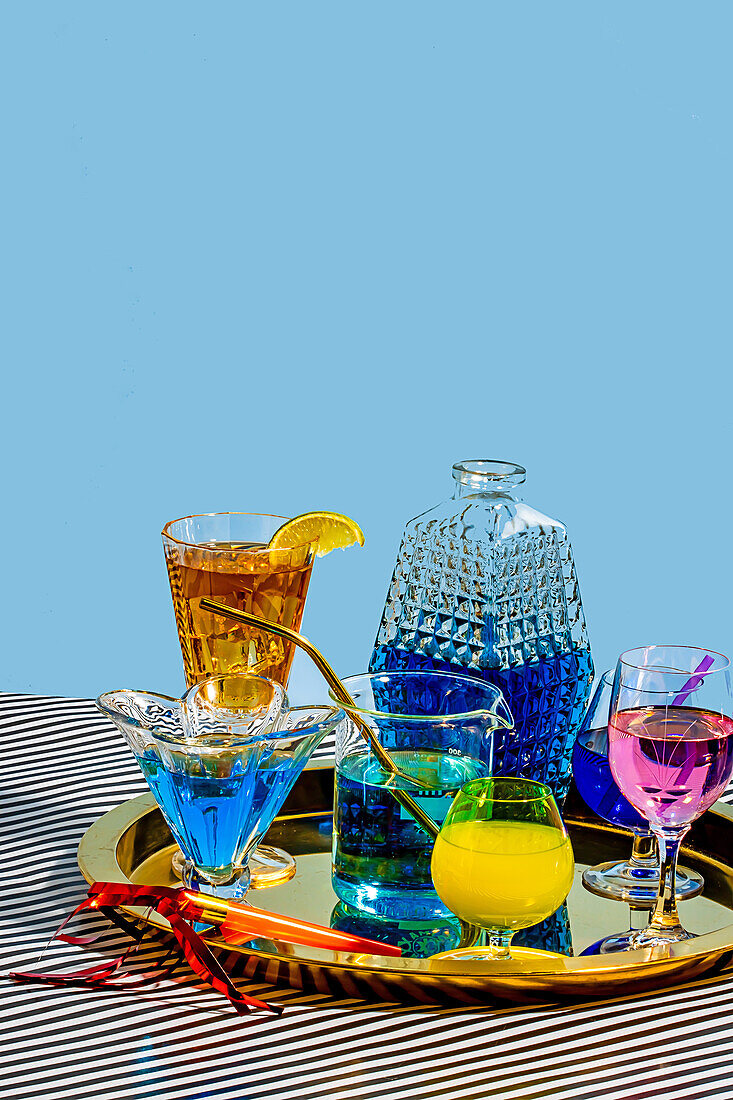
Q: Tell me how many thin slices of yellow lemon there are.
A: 1